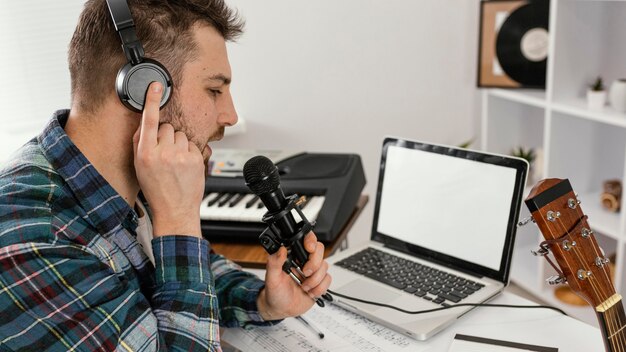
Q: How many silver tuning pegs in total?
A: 6